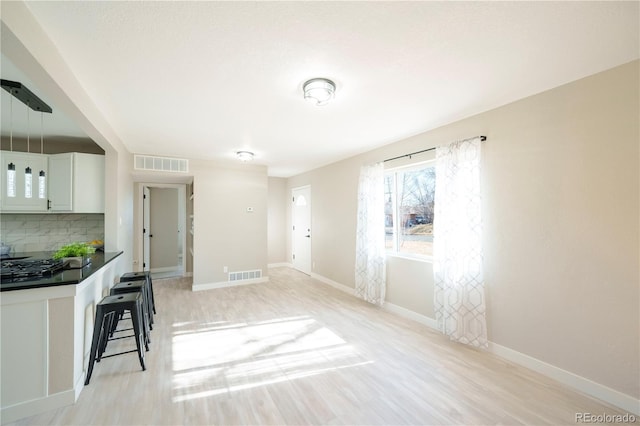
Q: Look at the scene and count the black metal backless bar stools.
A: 3